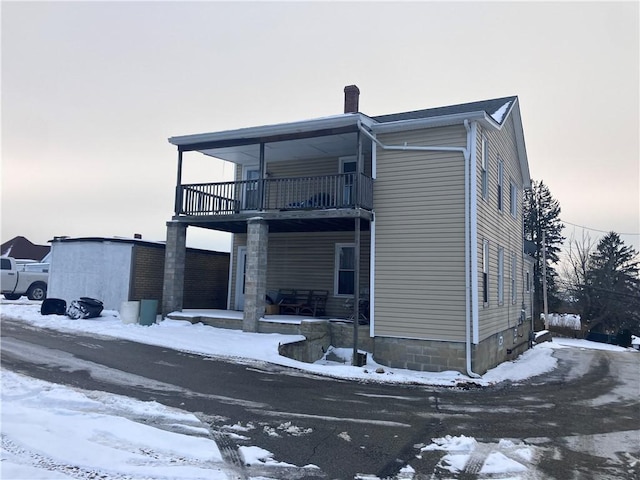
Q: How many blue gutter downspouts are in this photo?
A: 0